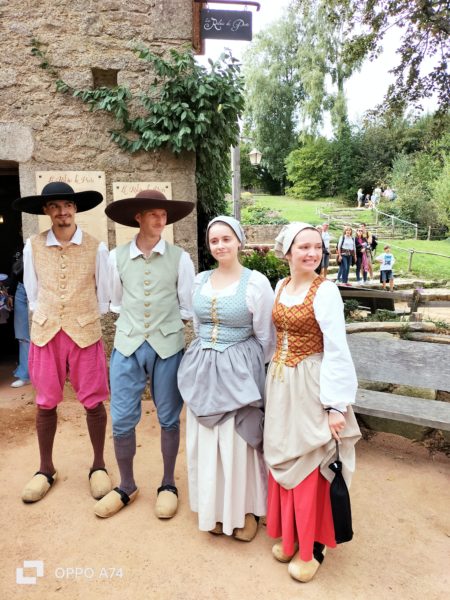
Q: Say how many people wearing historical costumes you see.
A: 4